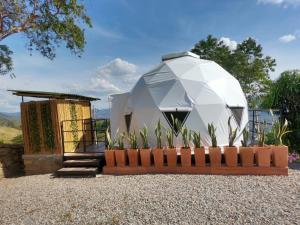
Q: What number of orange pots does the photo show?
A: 13